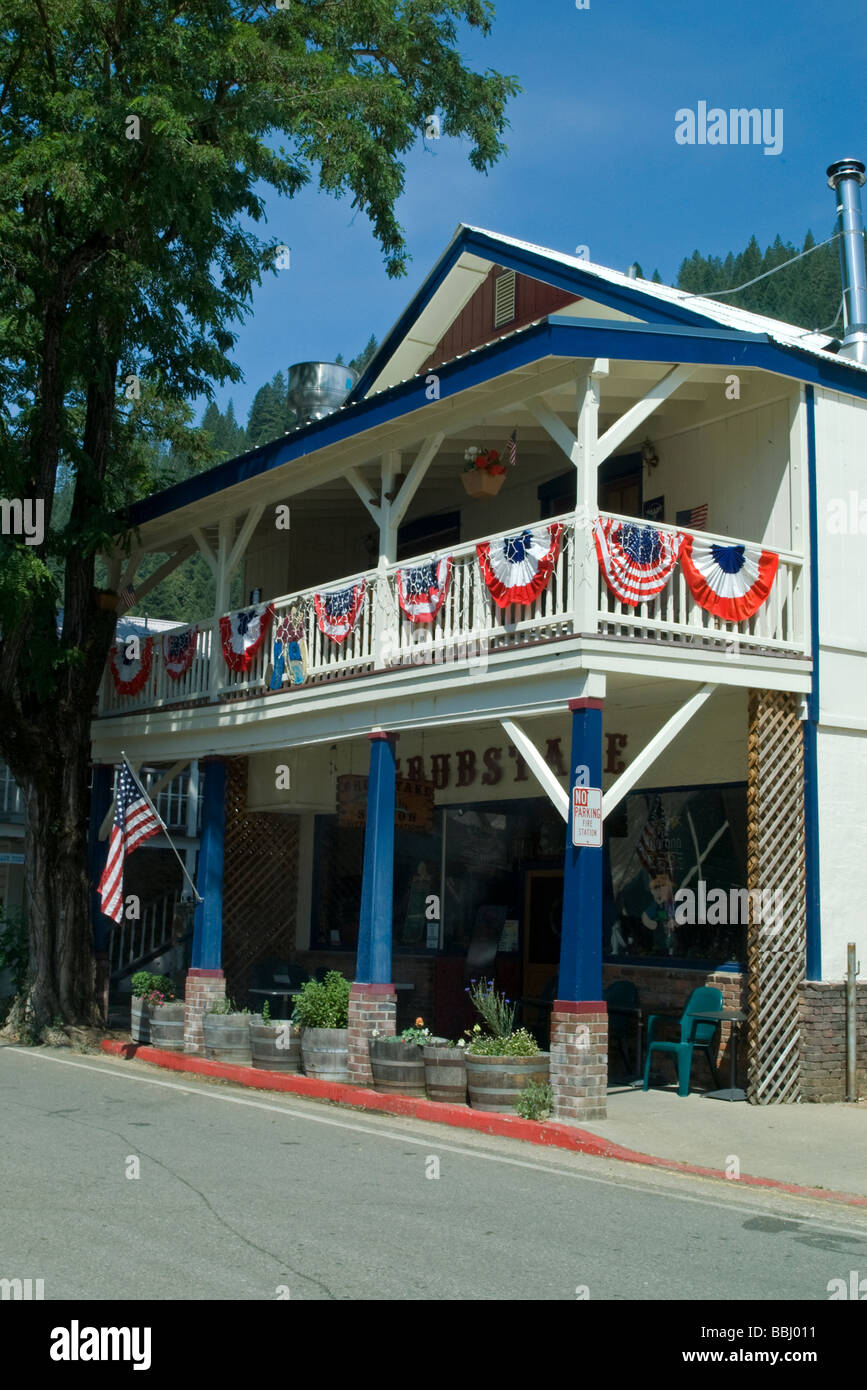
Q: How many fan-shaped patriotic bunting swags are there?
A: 8